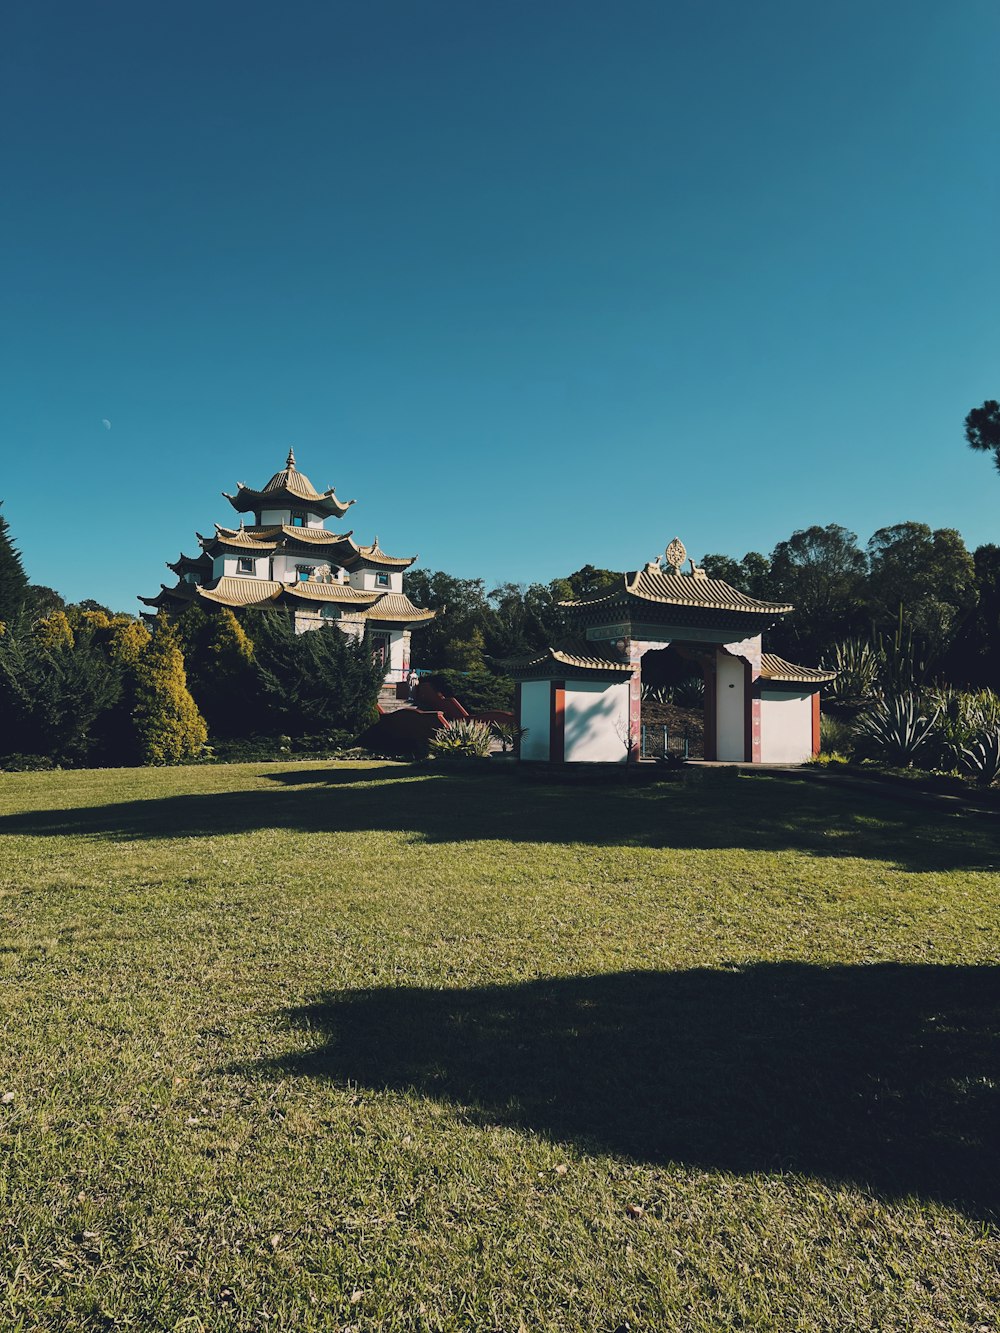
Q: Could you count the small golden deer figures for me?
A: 2